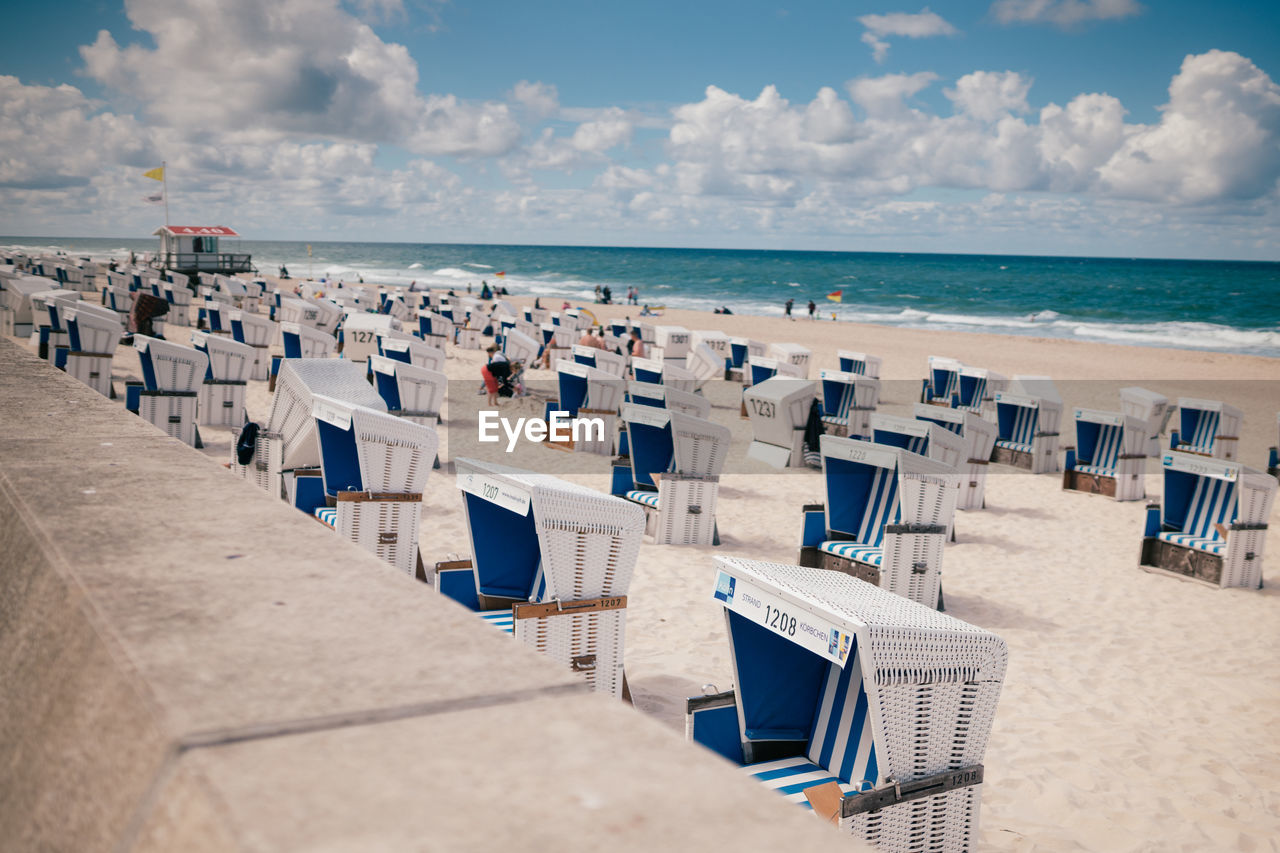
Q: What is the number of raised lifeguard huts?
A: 1